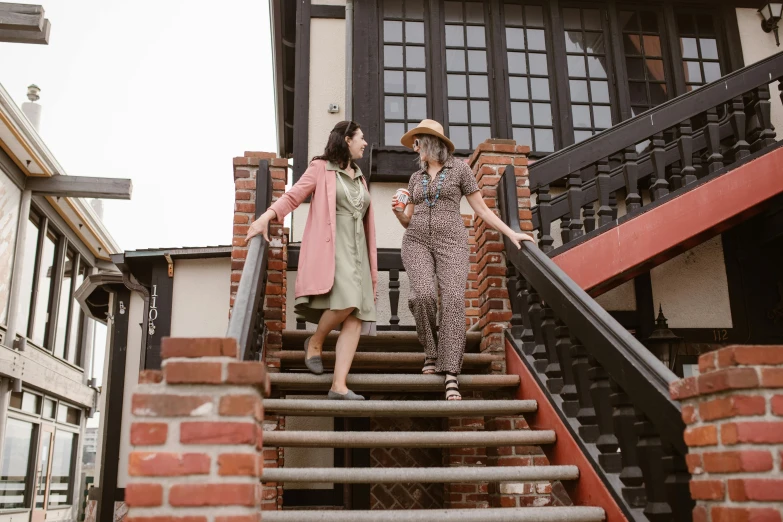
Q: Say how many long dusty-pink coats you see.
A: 1